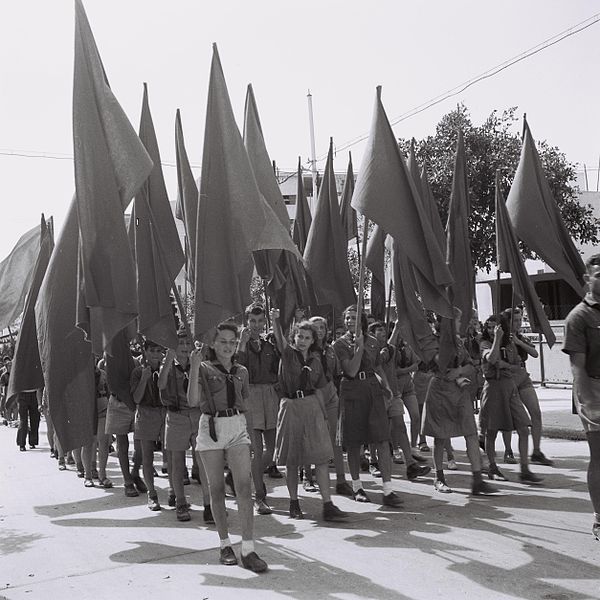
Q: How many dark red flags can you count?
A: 0